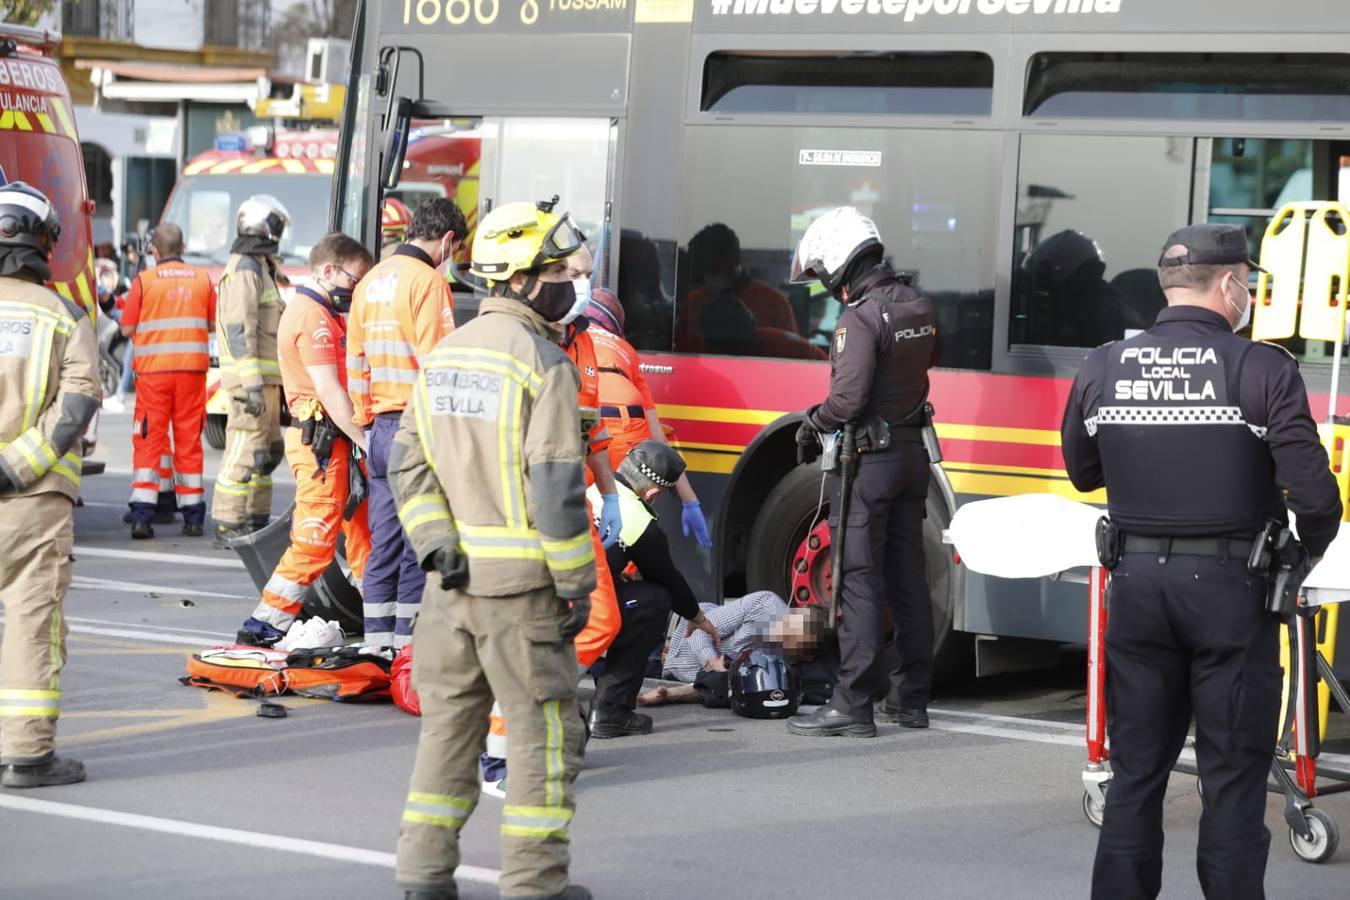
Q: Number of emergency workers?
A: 12